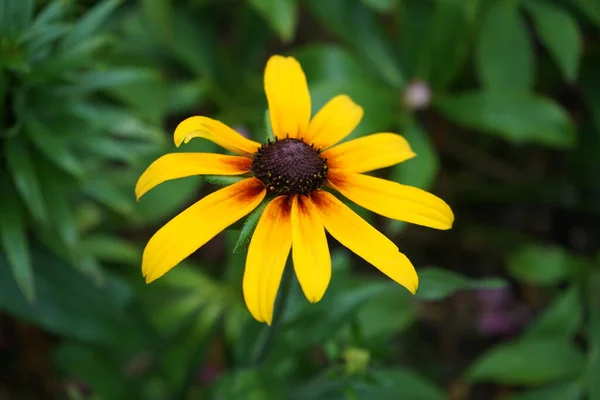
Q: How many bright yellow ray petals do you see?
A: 10